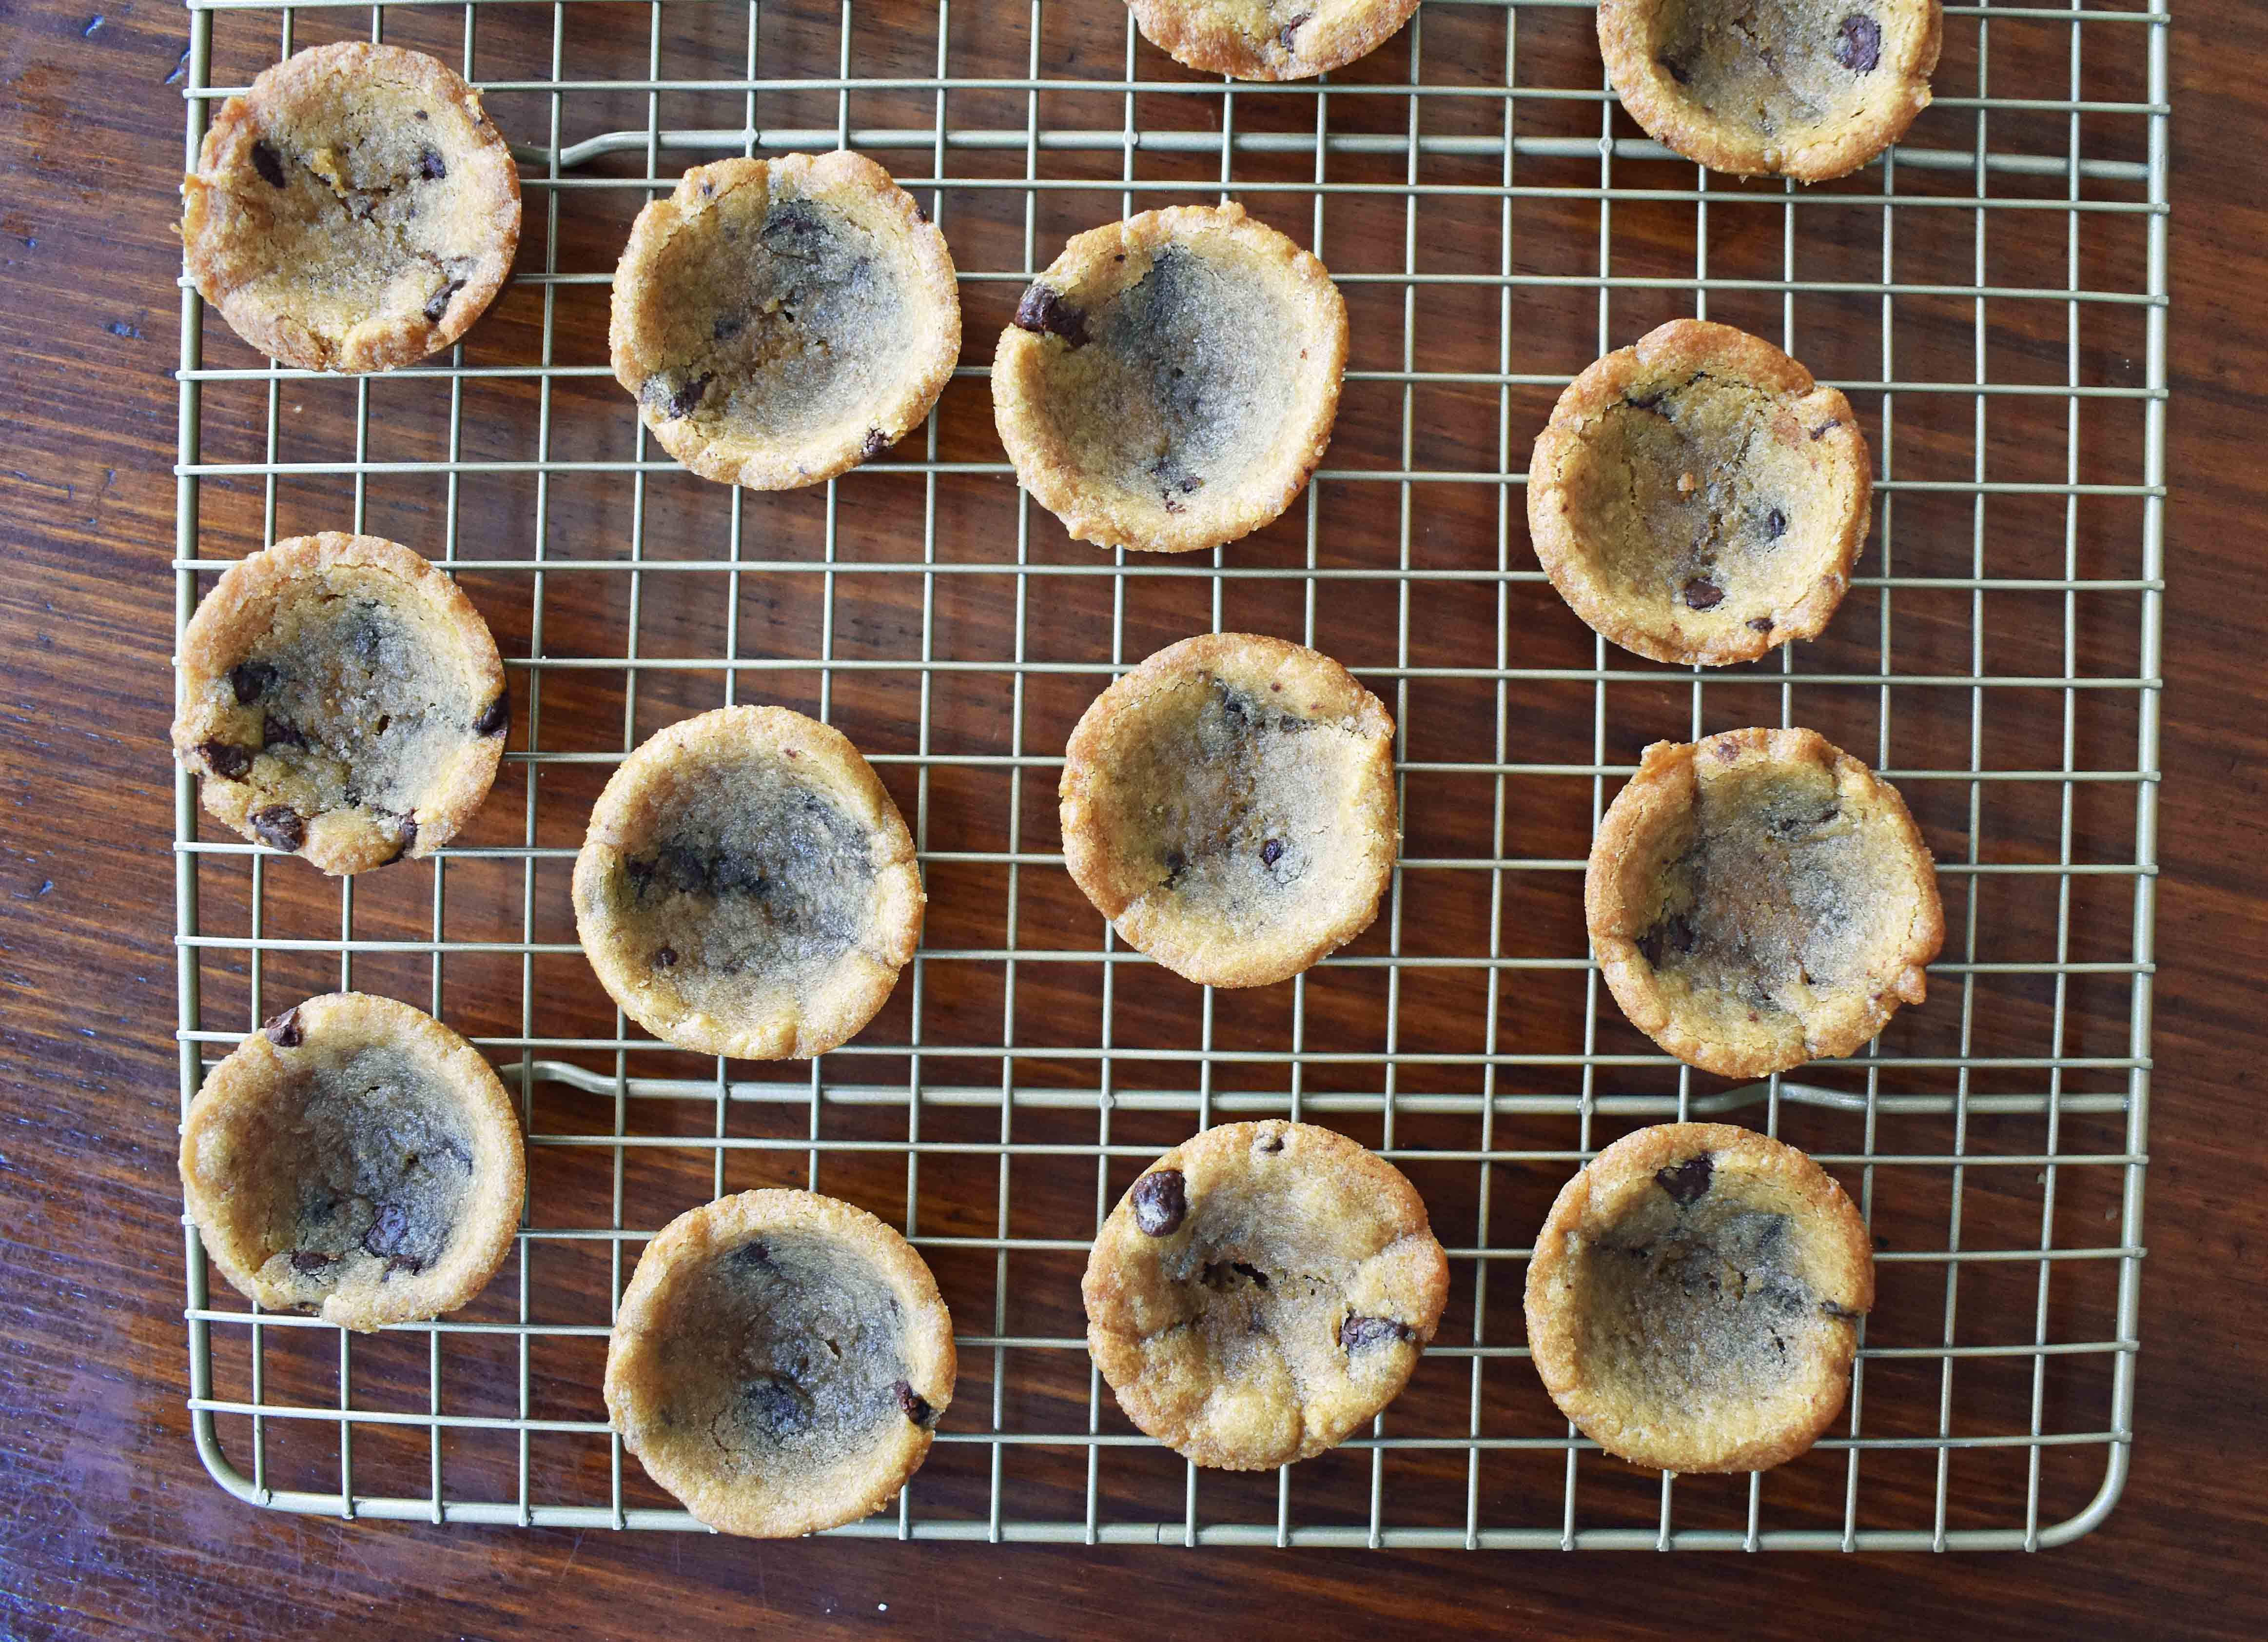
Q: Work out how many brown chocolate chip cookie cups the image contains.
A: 14